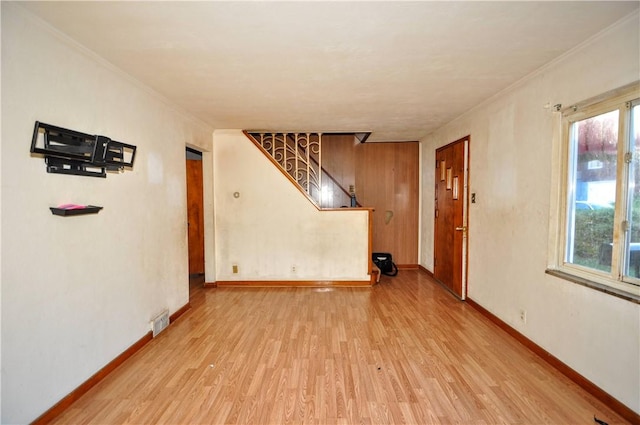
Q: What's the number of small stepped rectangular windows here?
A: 3